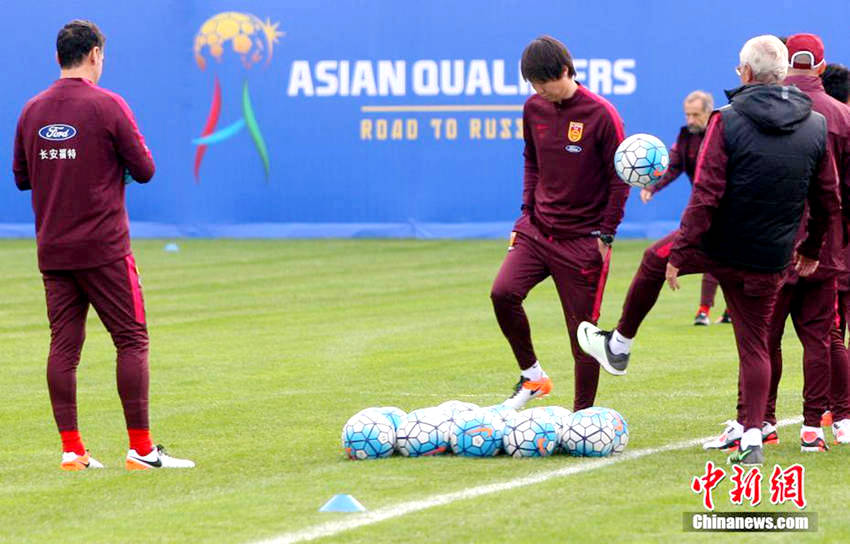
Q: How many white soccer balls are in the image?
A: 11